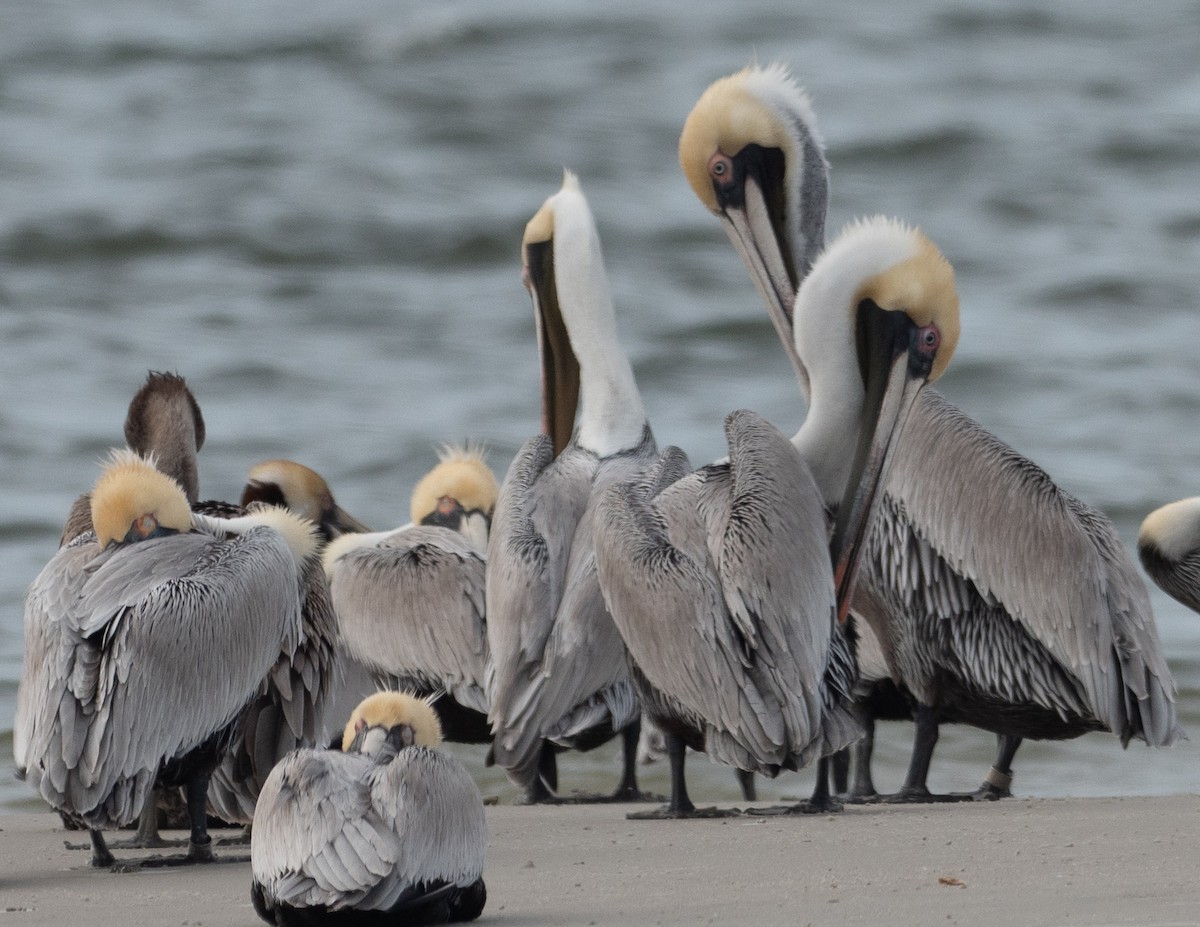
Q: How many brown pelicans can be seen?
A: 9